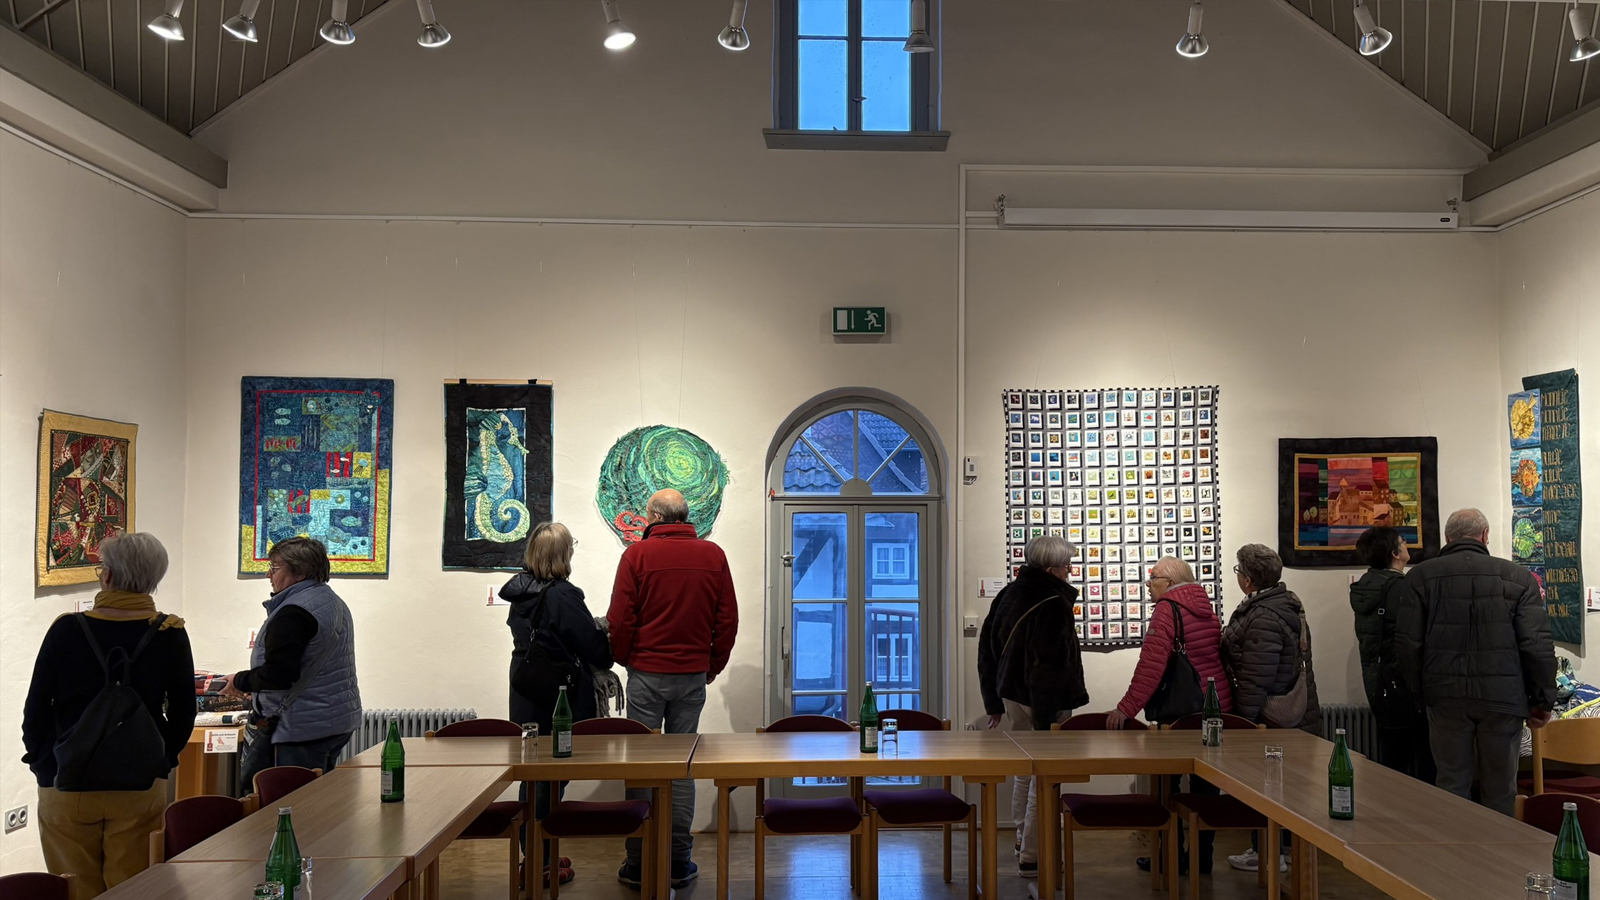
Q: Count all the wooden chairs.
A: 11